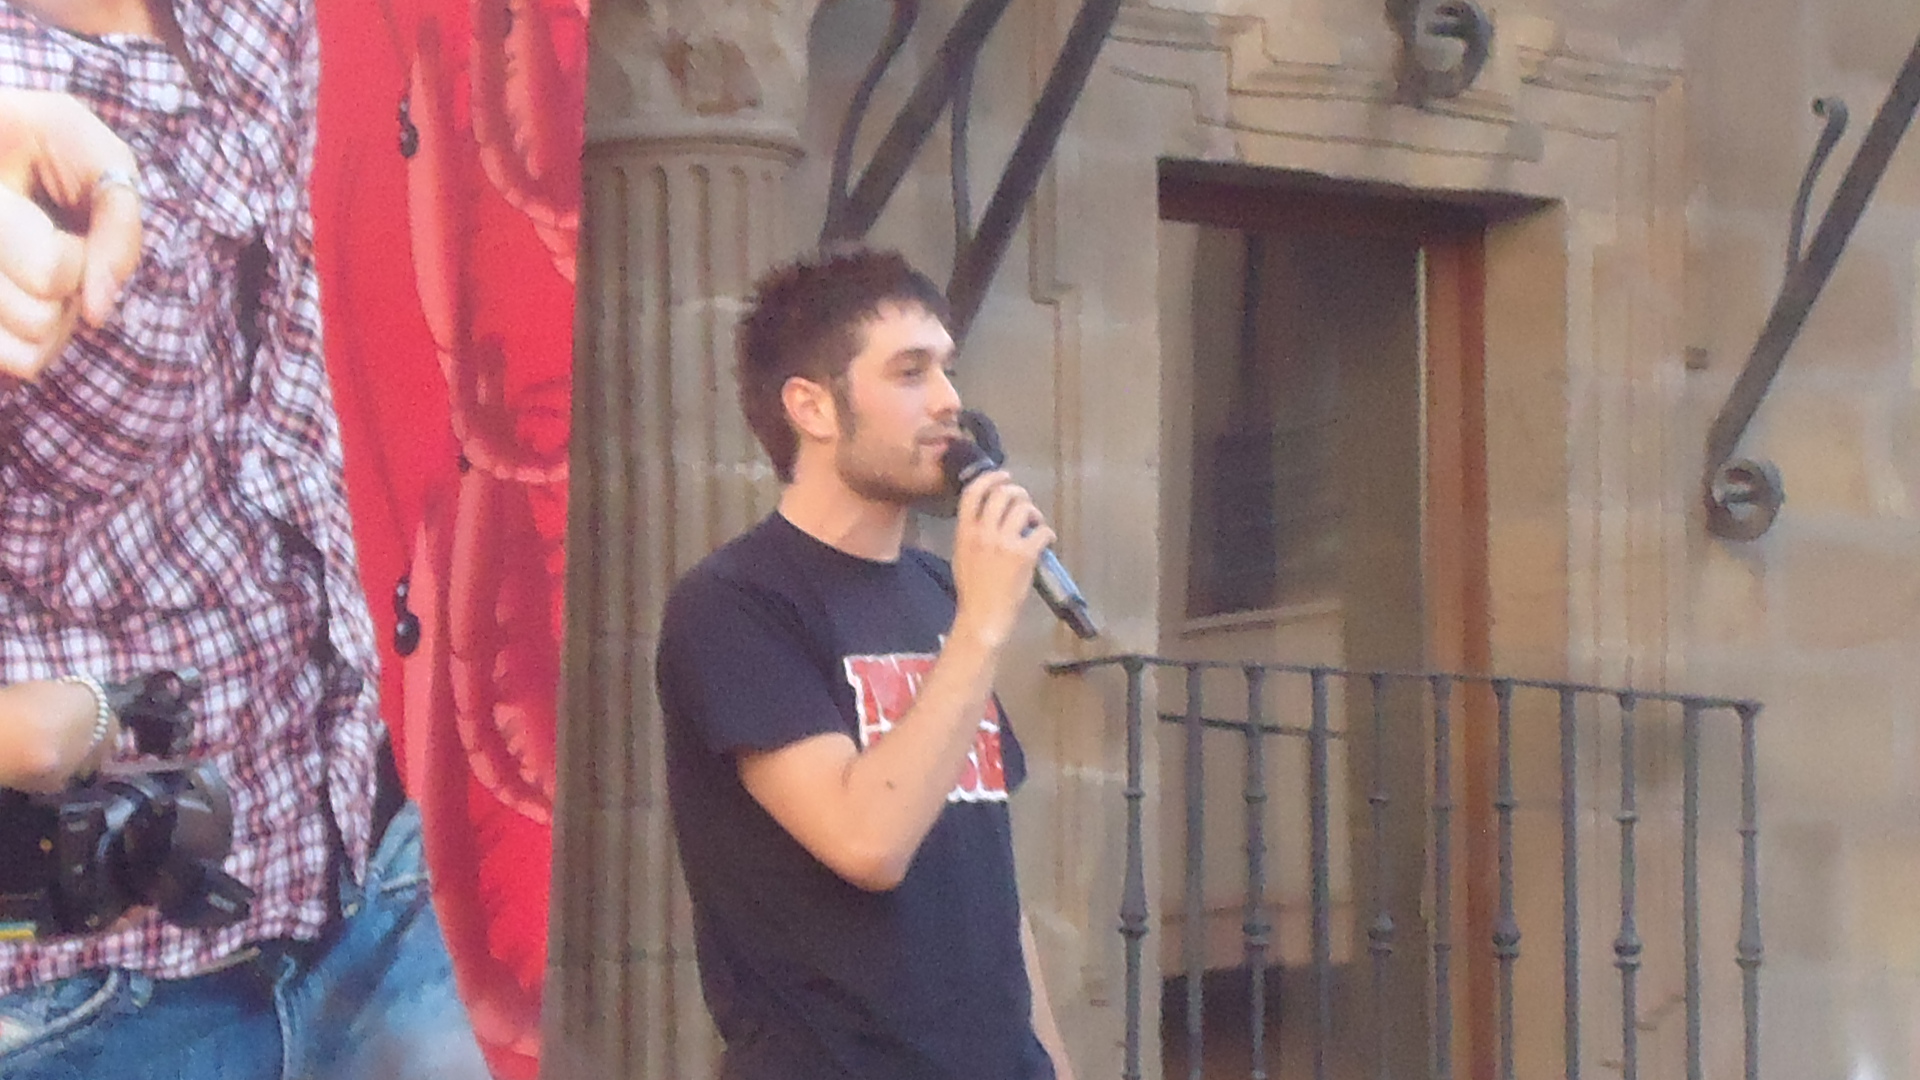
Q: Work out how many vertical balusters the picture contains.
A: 11